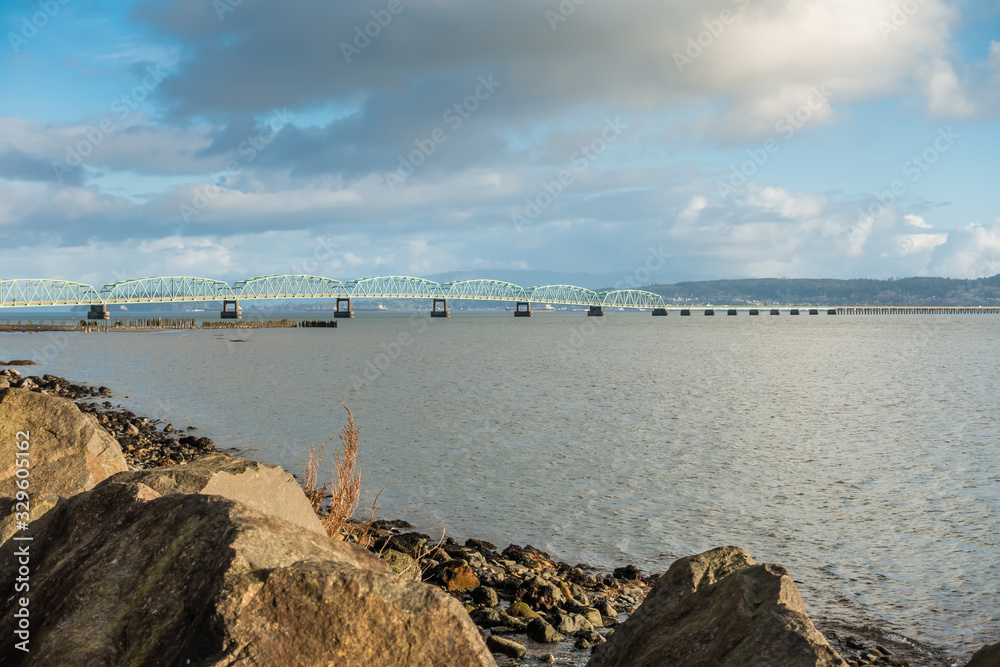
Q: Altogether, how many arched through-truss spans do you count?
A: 7